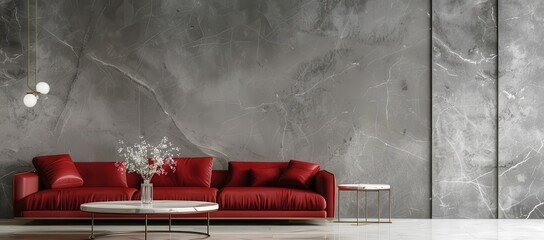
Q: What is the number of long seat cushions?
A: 3